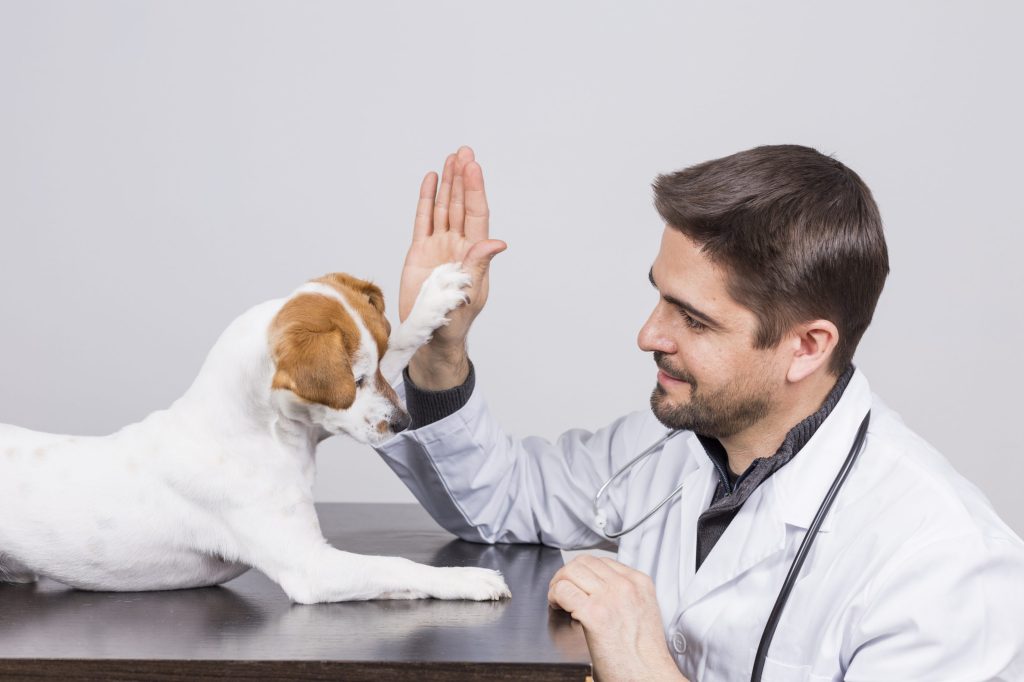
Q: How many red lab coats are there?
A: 0